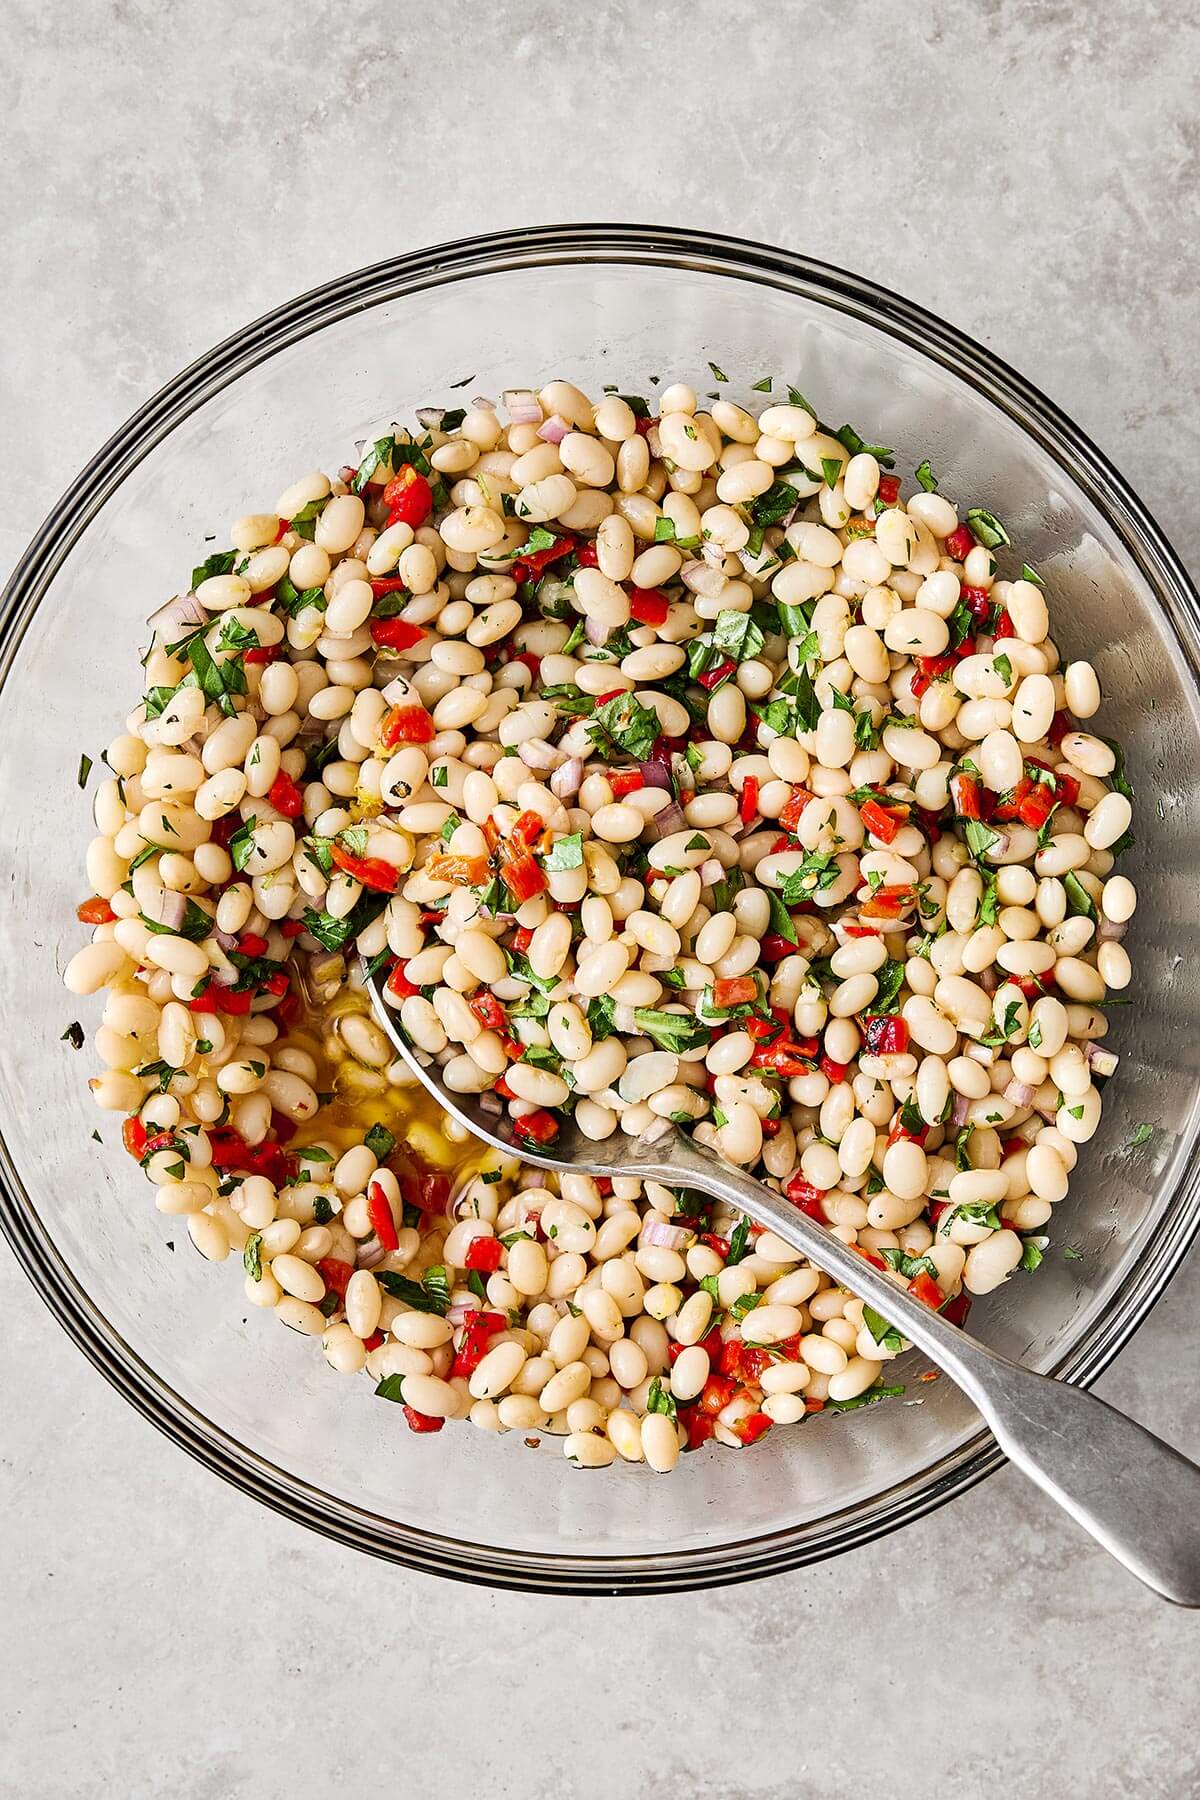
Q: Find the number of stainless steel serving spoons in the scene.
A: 1